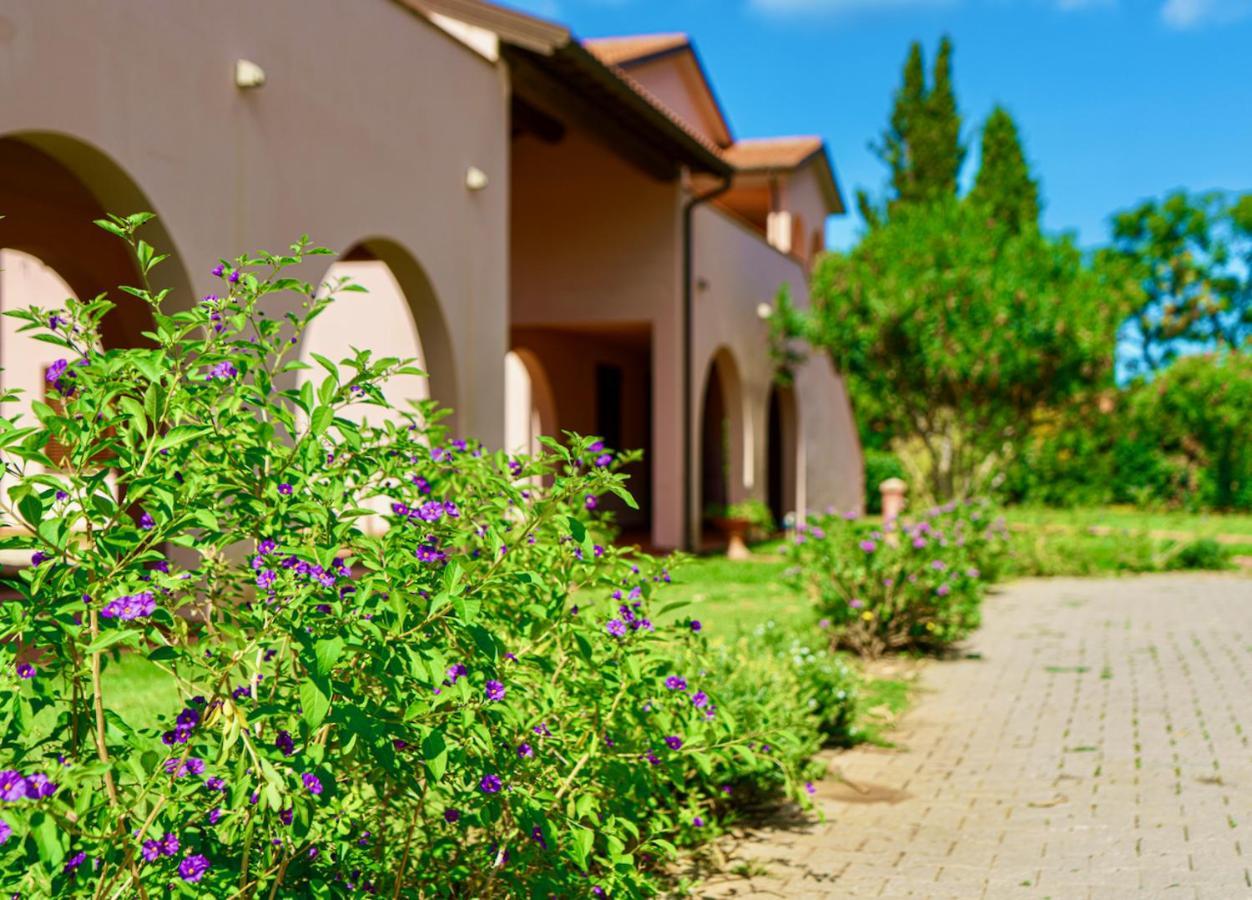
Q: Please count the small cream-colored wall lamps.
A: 3